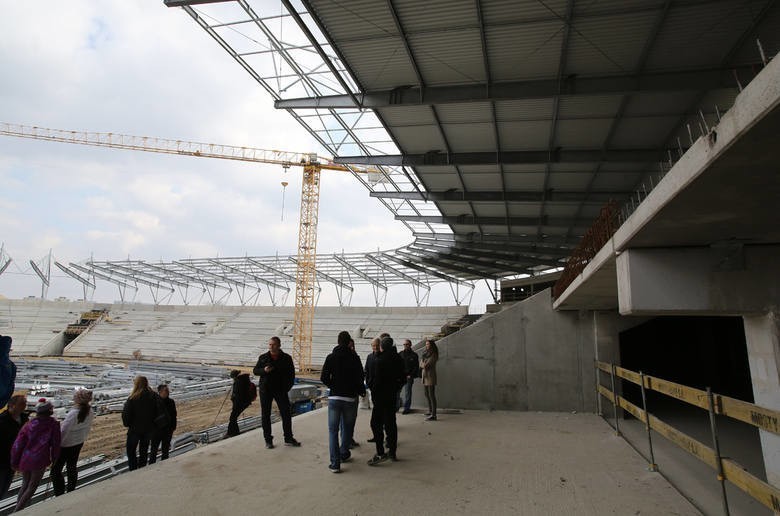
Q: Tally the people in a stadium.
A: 15